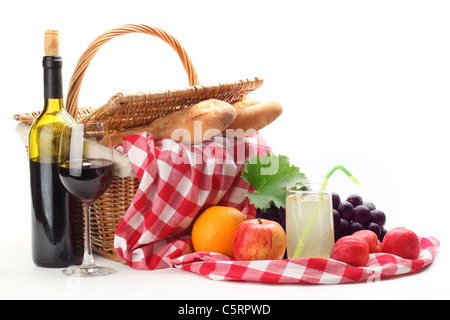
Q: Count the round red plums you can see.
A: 3